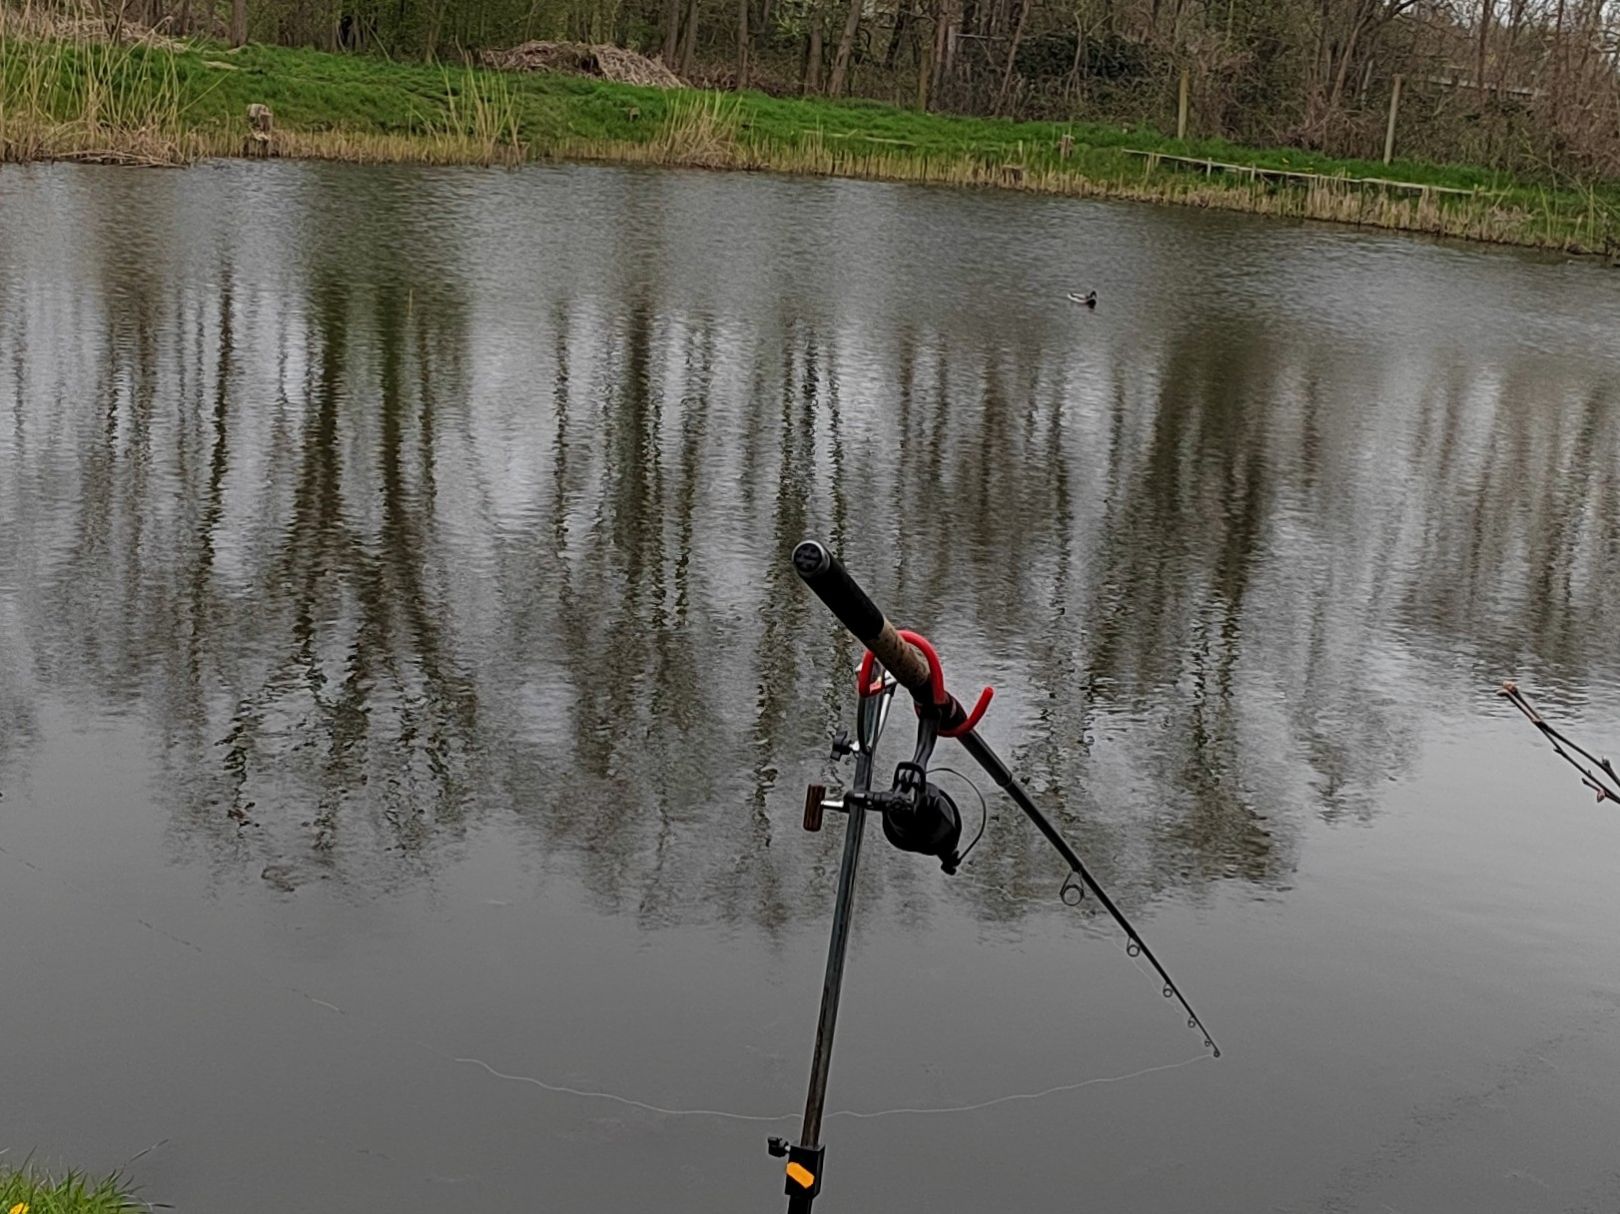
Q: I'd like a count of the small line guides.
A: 6